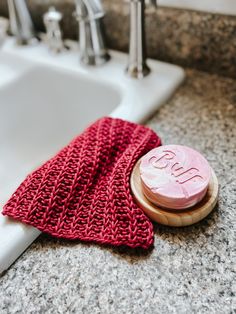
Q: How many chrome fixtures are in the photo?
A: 4